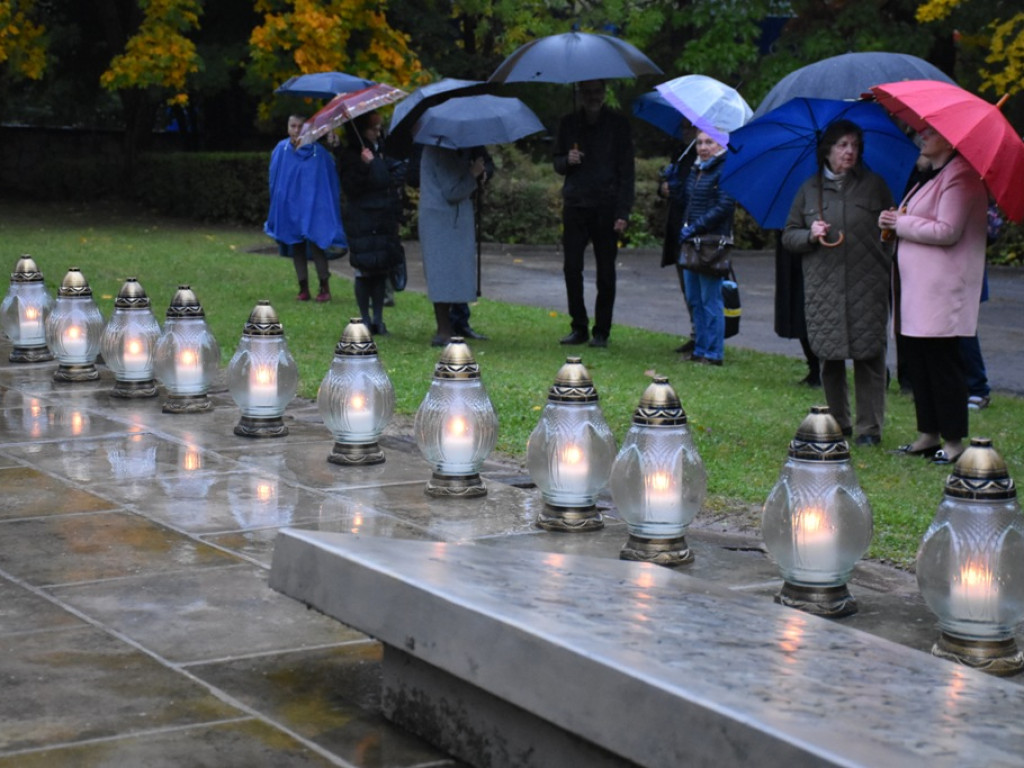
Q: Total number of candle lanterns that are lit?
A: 11